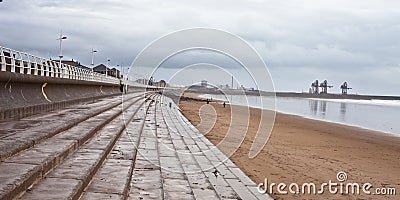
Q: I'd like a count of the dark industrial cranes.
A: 3